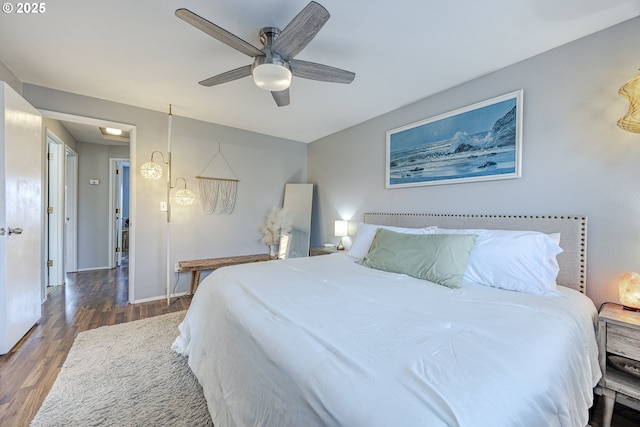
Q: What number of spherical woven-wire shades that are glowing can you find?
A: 2